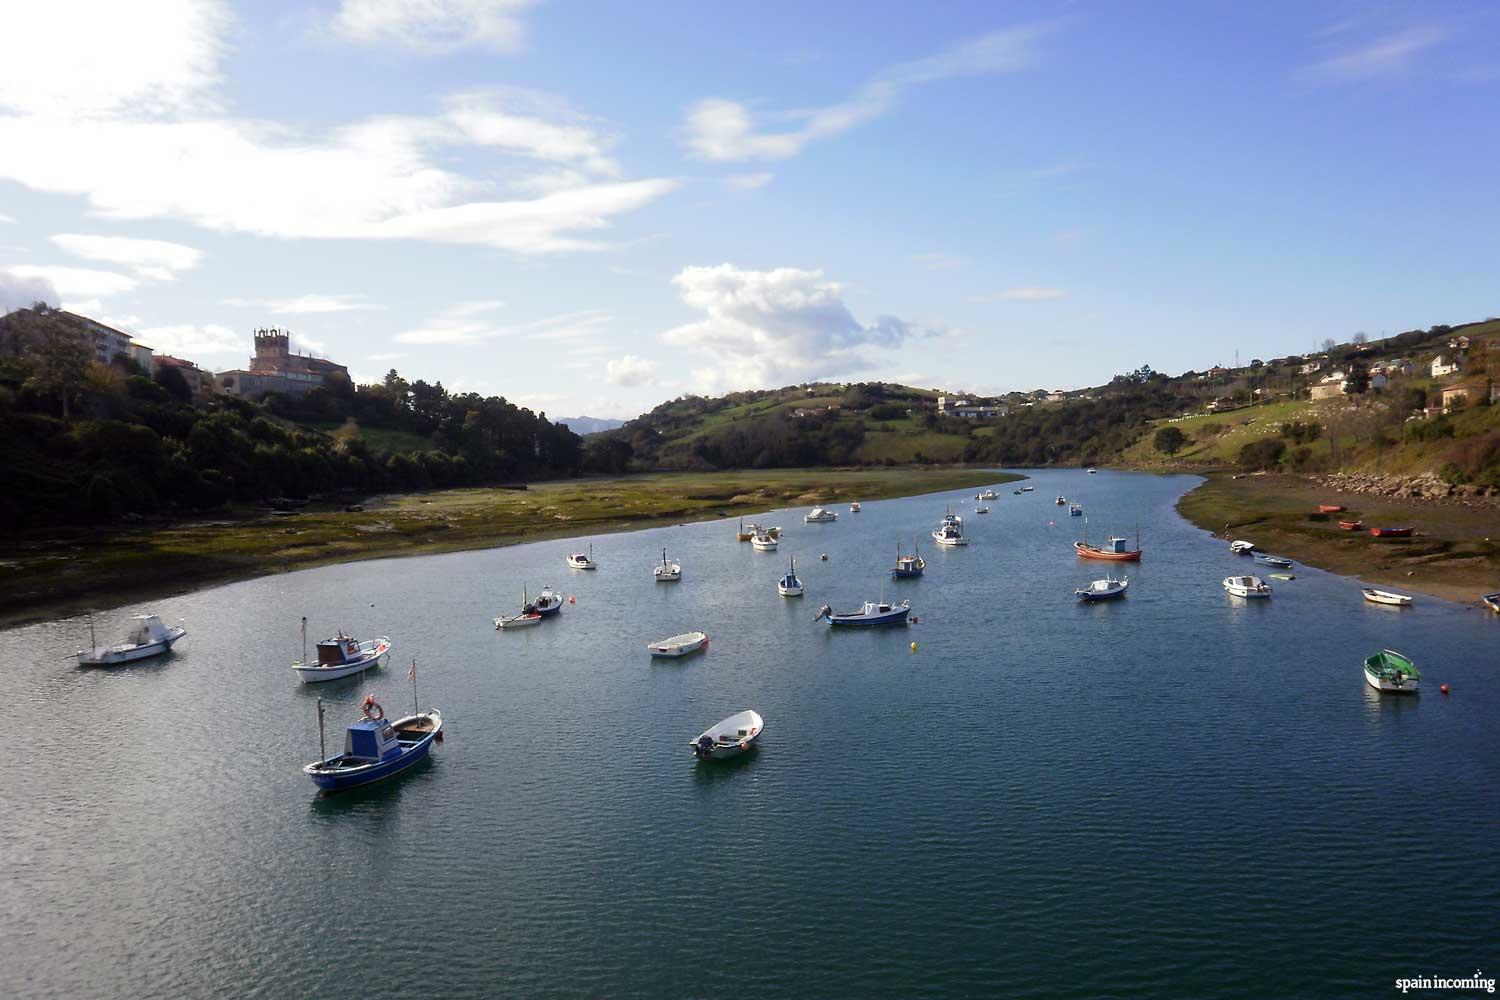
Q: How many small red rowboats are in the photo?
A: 3